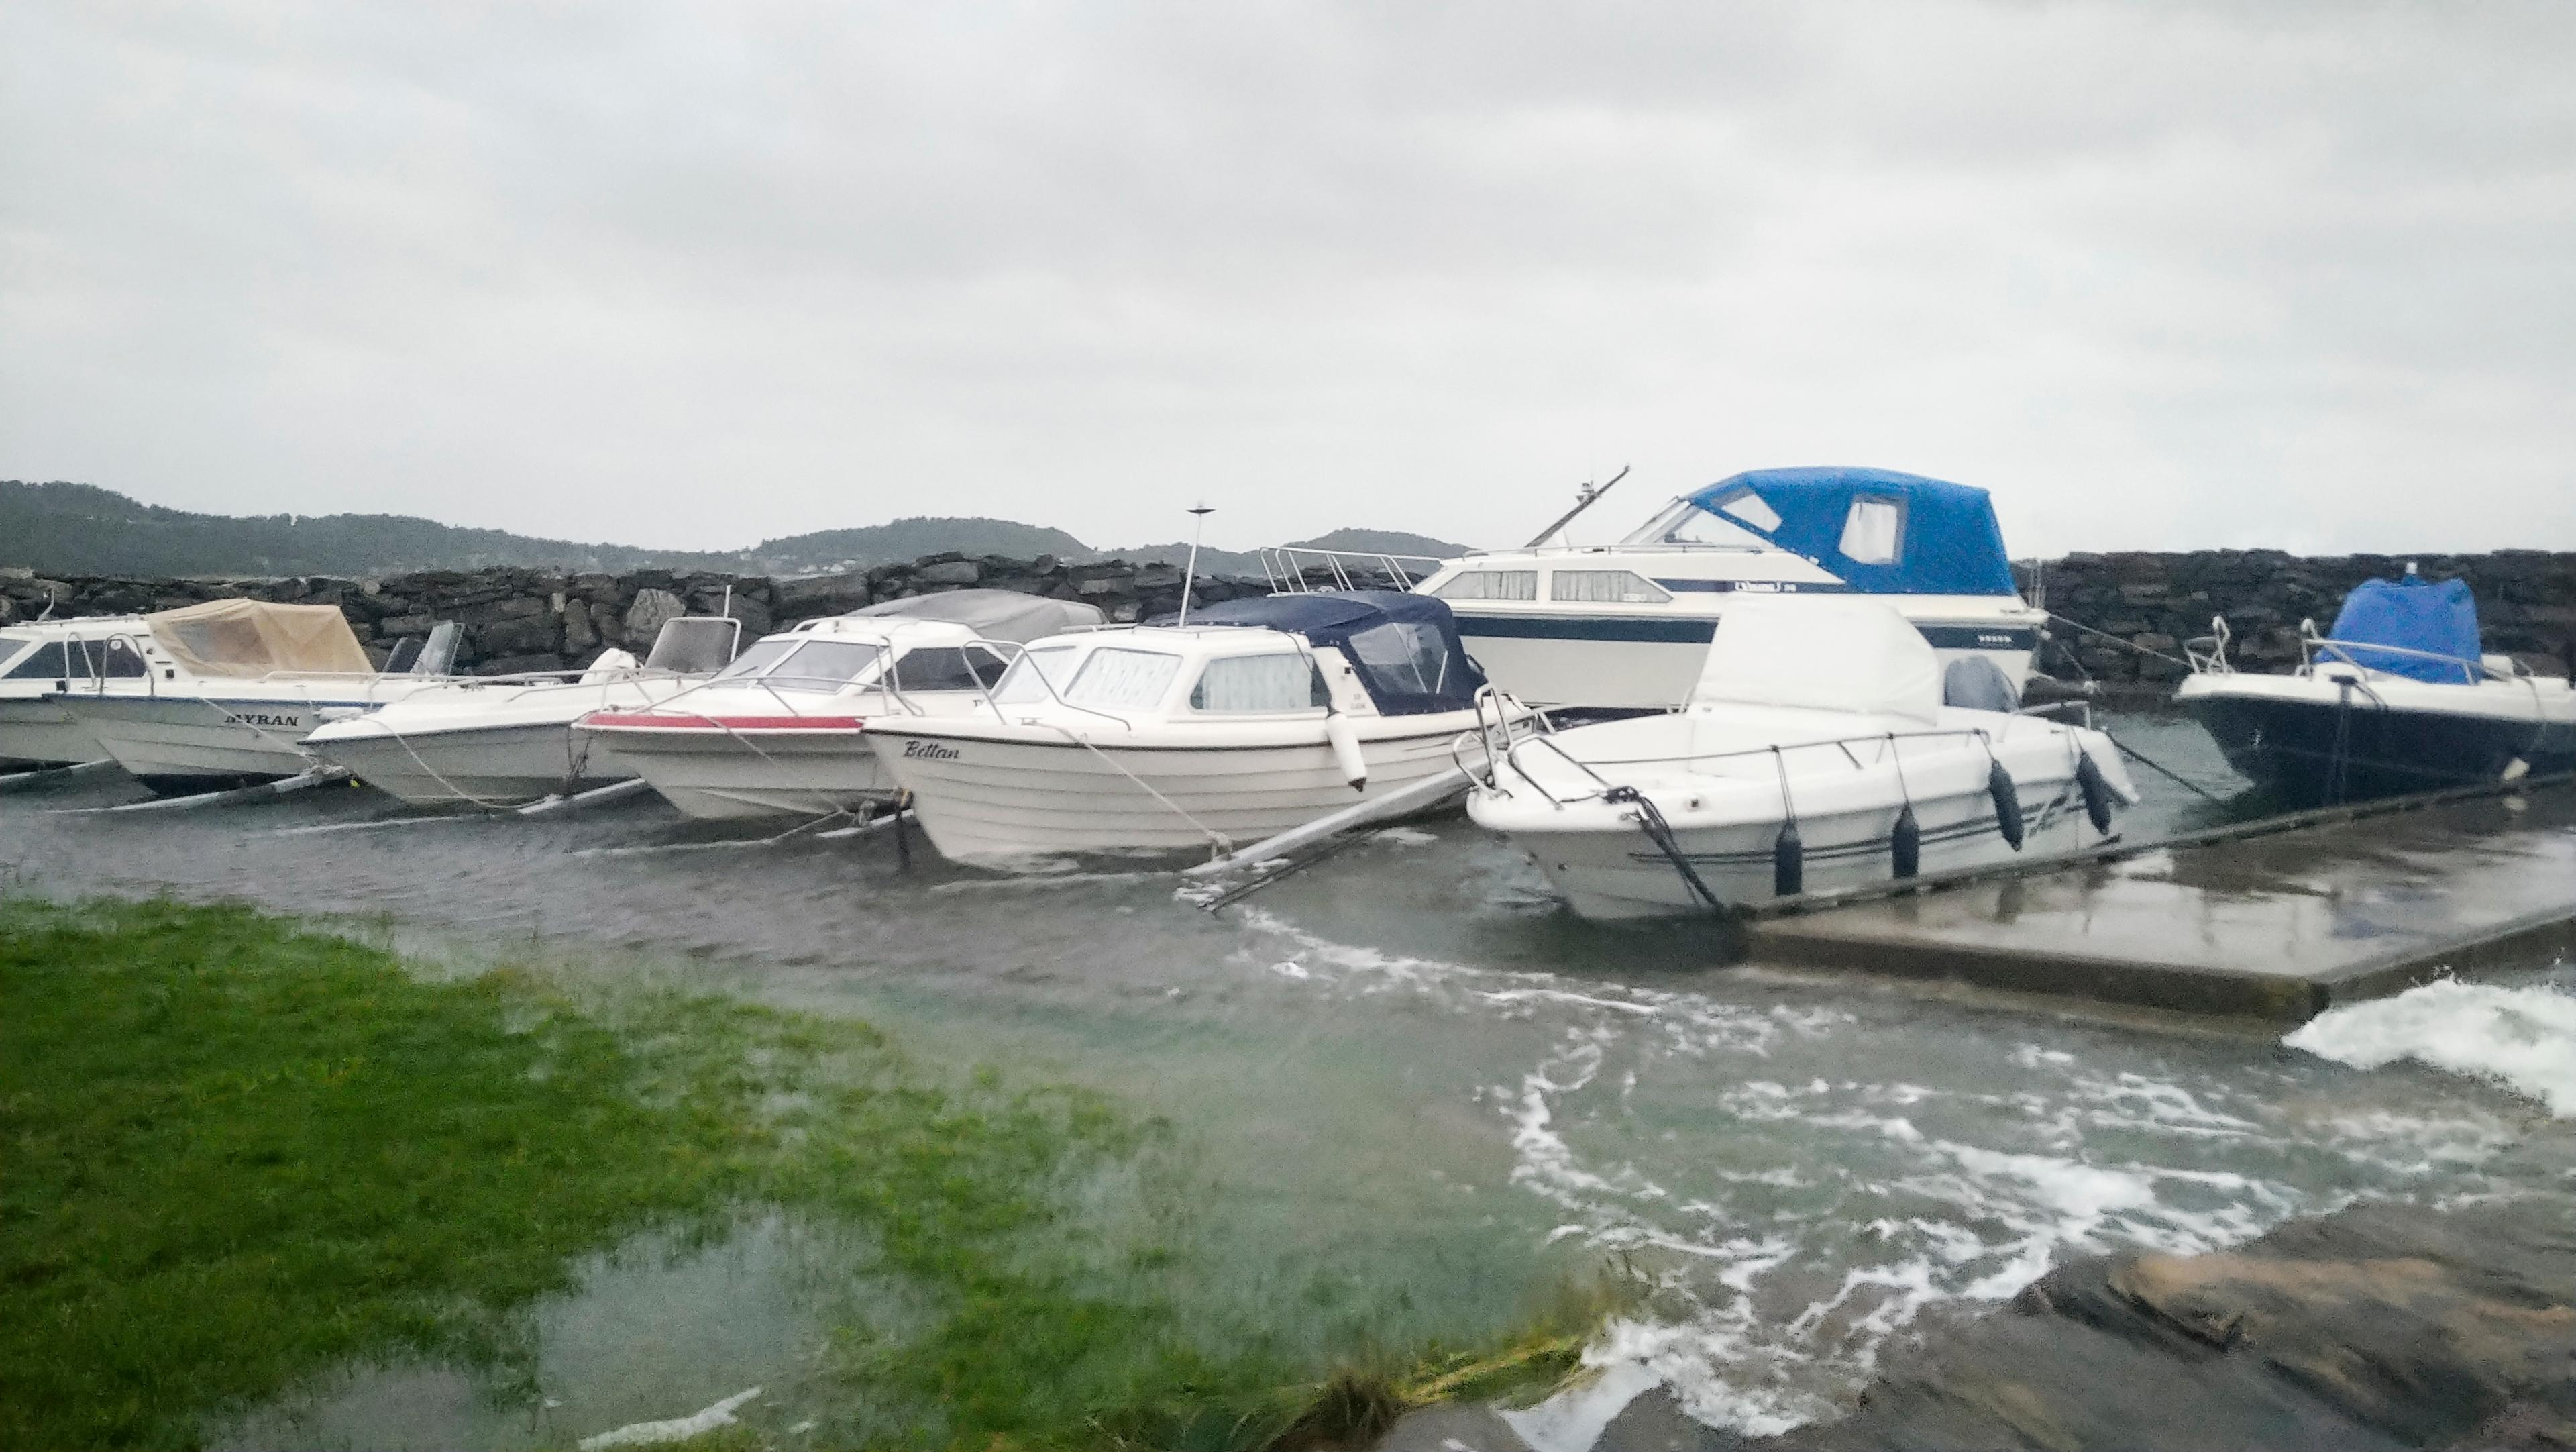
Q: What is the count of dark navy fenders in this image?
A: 4